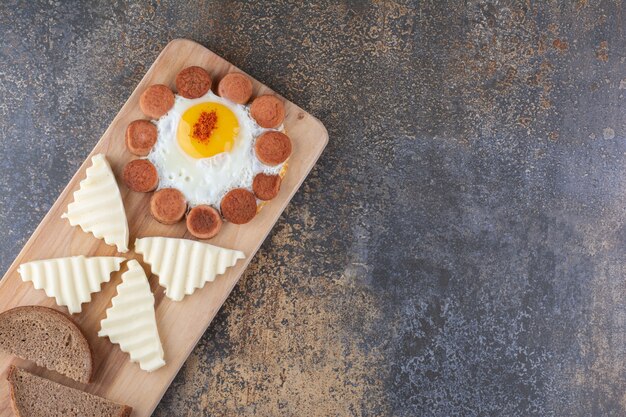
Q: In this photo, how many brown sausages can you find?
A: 11